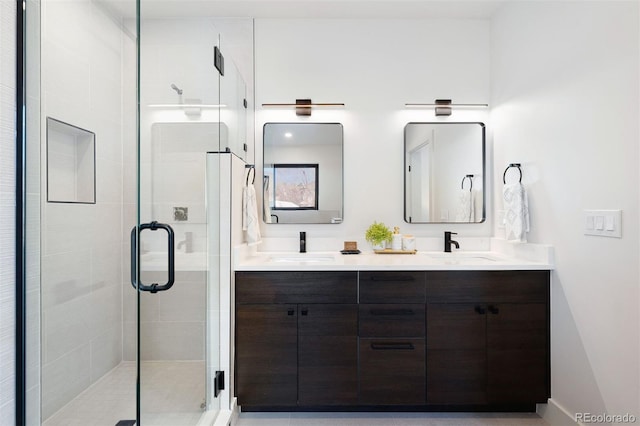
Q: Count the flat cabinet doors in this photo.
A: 4